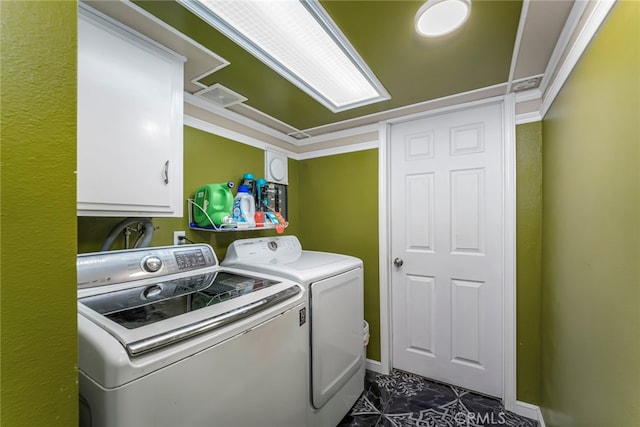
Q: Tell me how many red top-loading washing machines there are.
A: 0